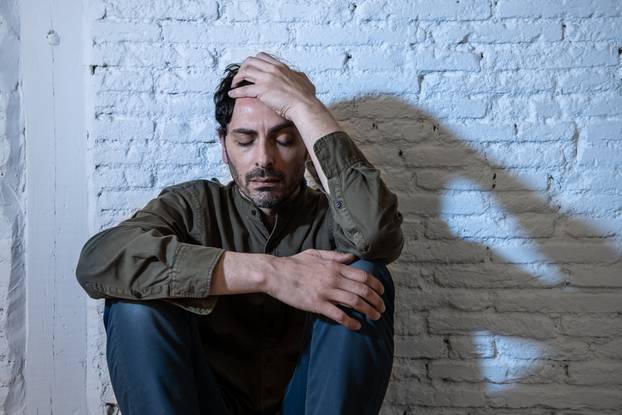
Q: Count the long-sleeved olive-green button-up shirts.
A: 1